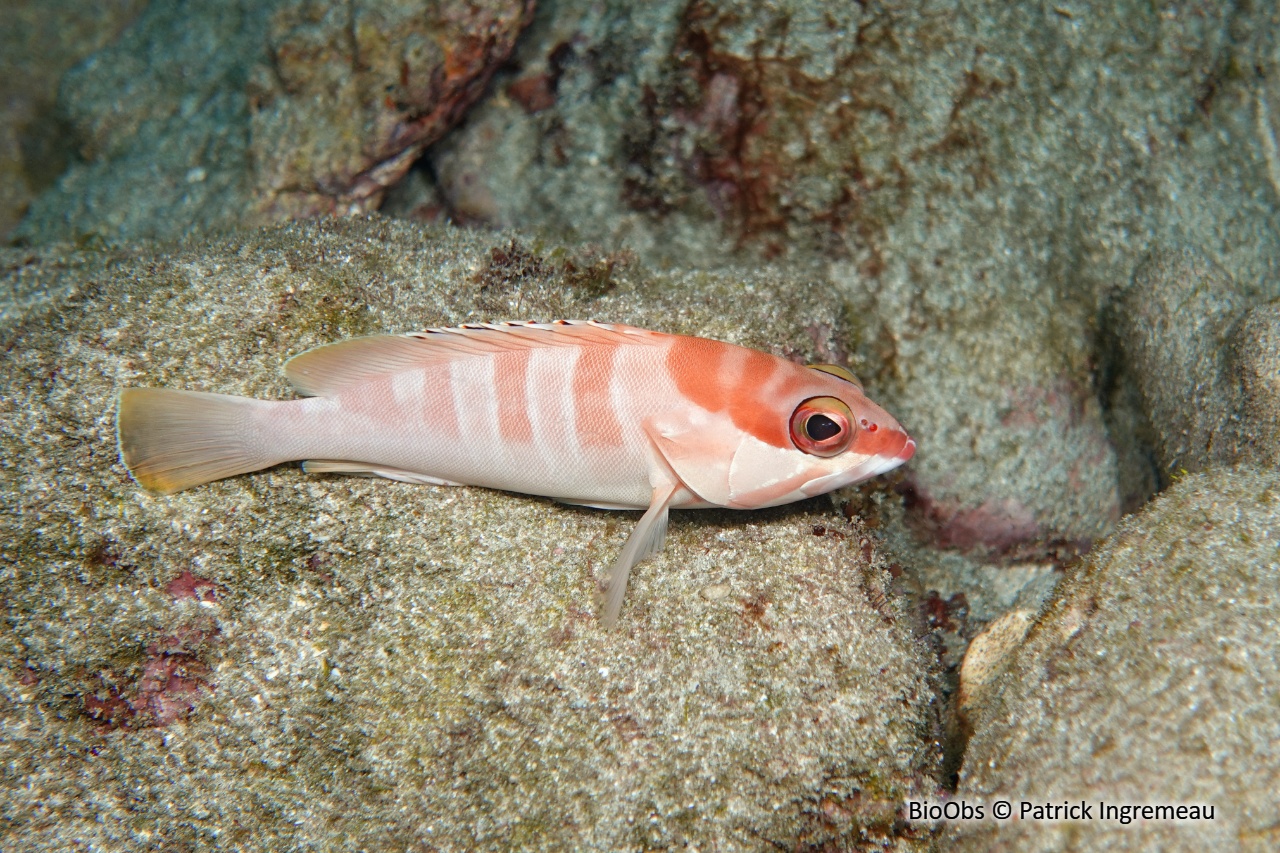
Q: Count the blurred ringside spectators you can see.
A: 0